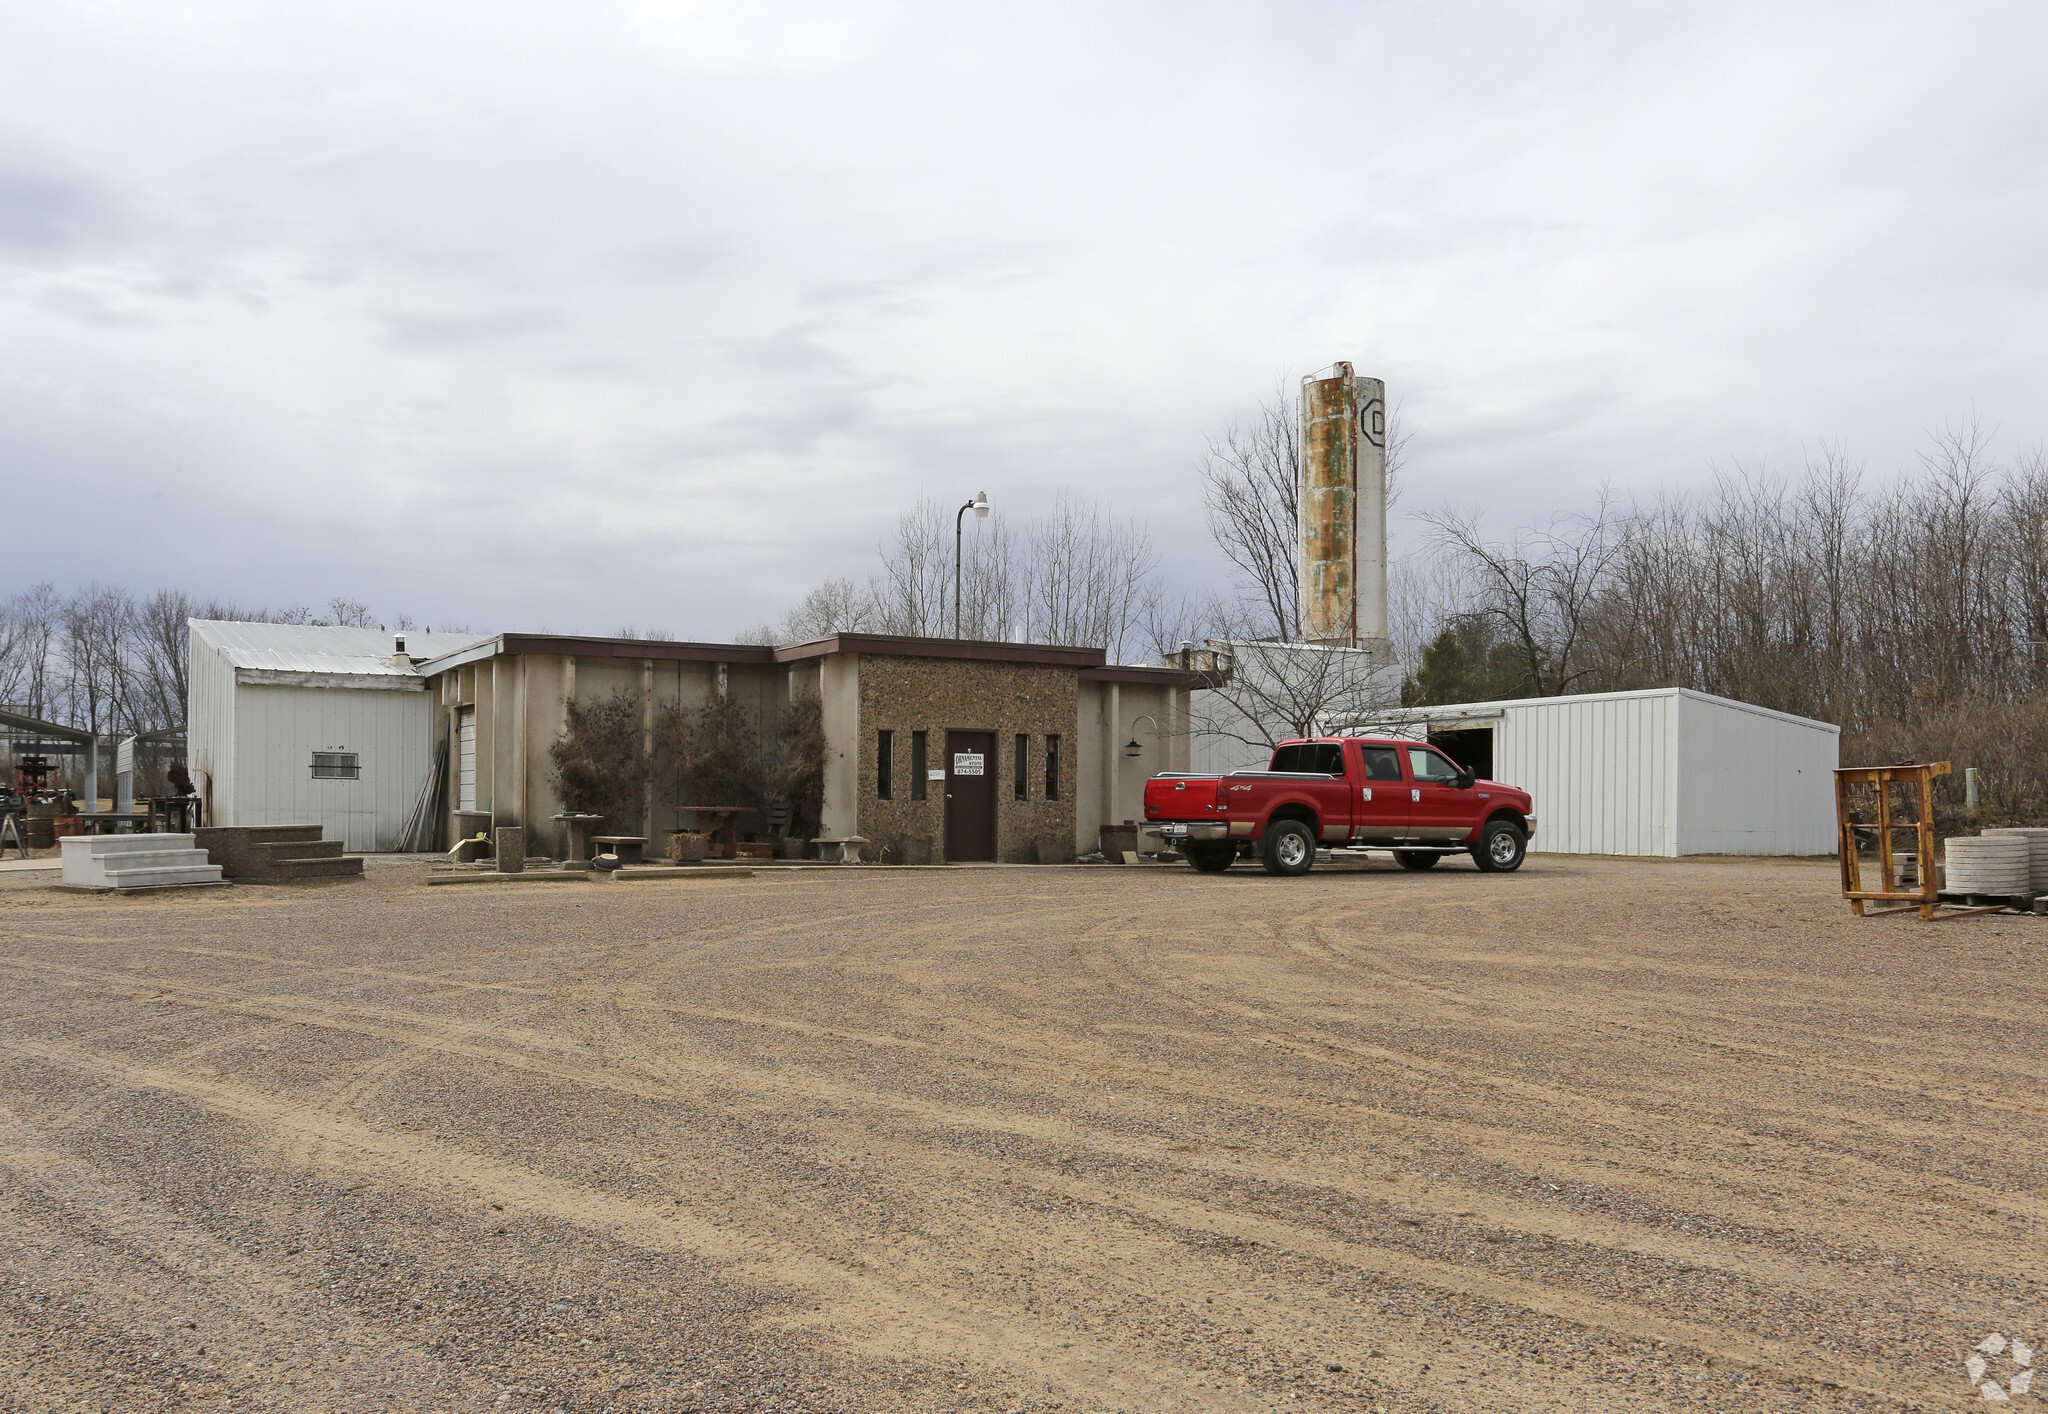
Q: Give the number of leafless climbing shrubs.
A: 3